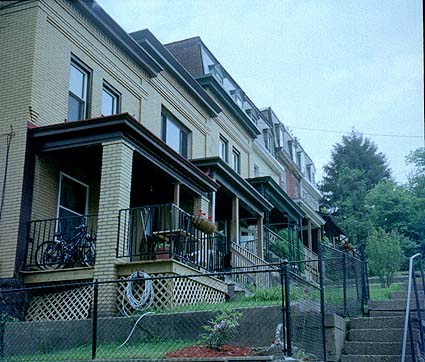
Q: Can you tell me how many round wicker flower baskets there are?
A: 1